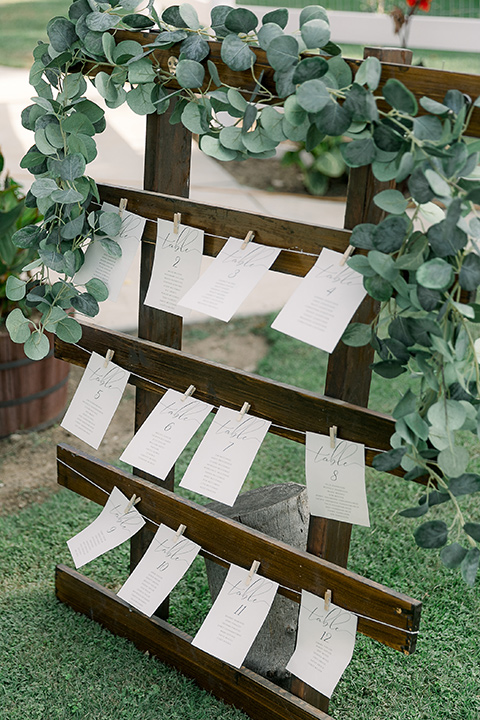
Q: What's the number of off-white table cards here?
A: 12